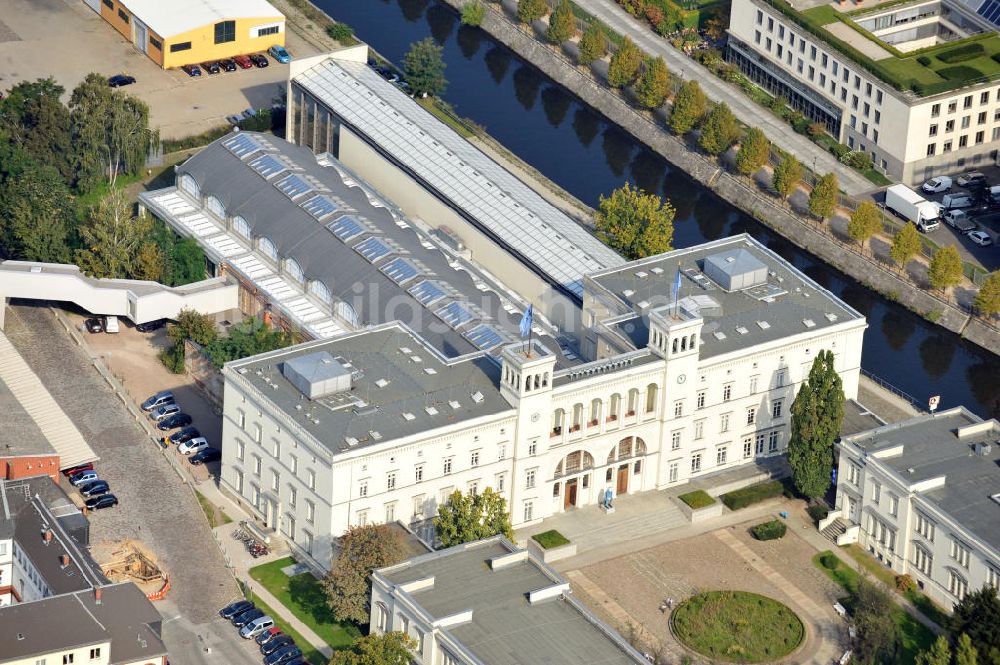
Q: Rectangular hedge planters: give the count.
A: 2